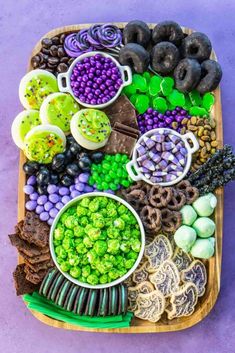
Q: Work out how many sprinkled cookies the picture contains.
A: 5